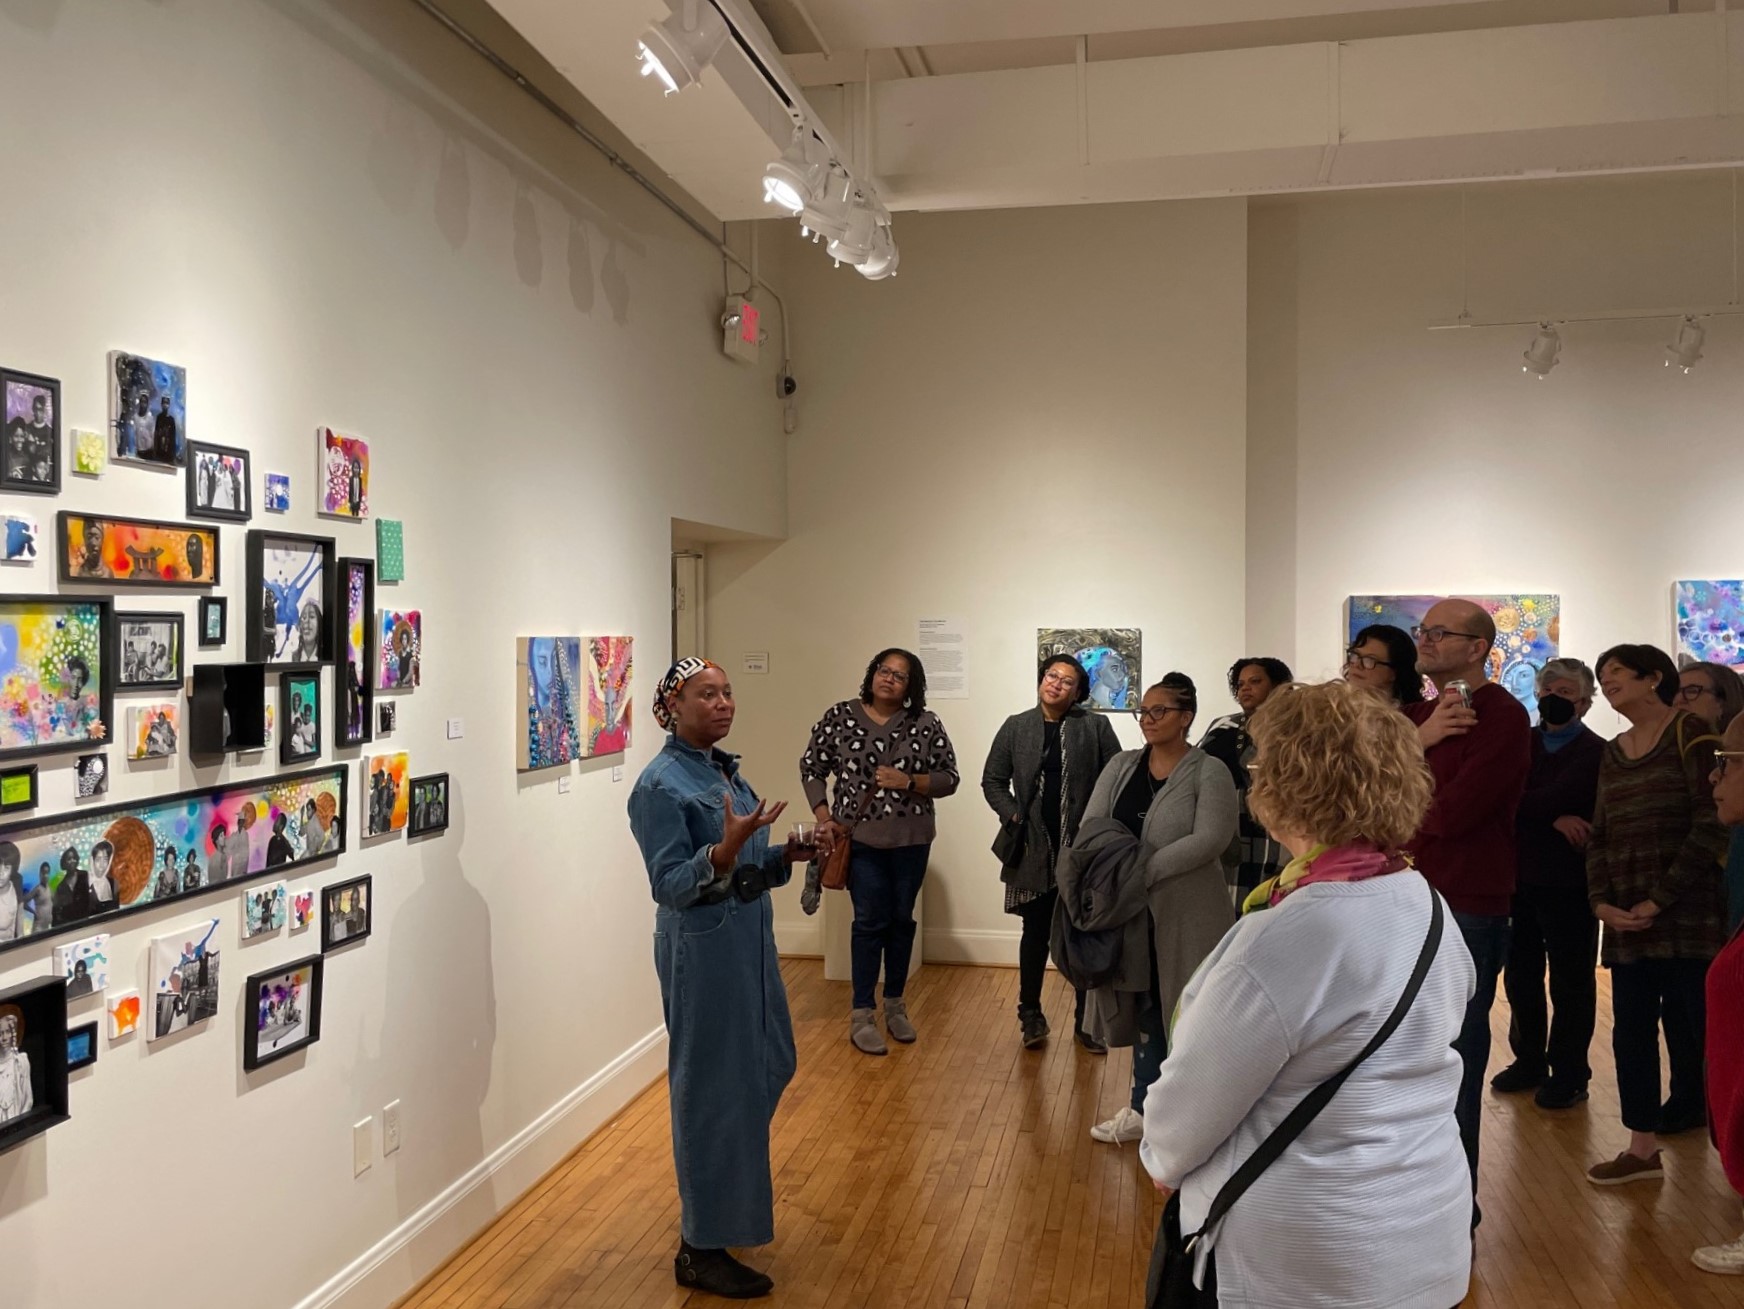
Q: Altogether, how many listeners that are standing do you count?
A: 11